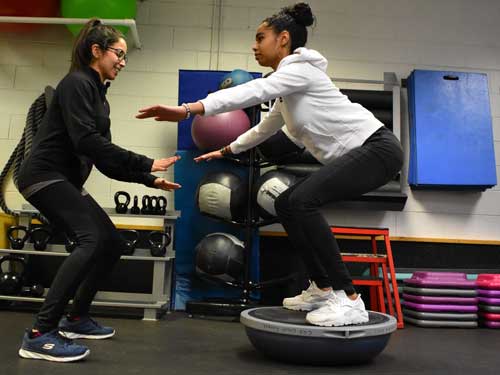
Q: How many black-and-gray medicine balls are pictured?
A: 3